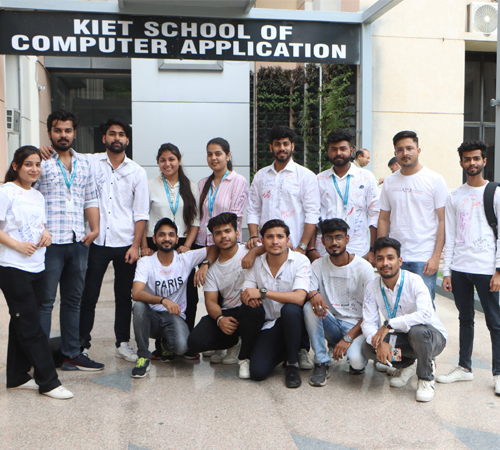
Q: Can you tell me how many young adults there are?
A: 14